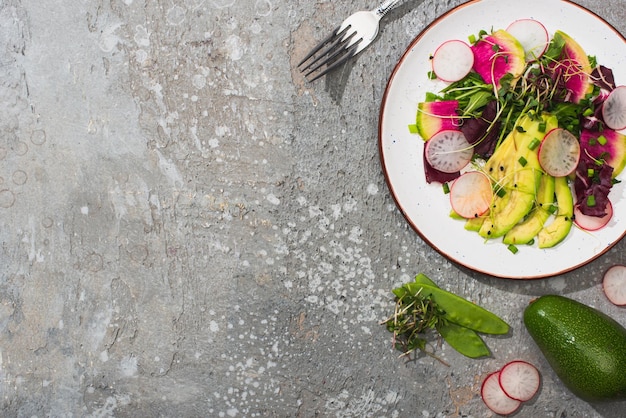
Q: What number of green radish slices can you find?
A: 4